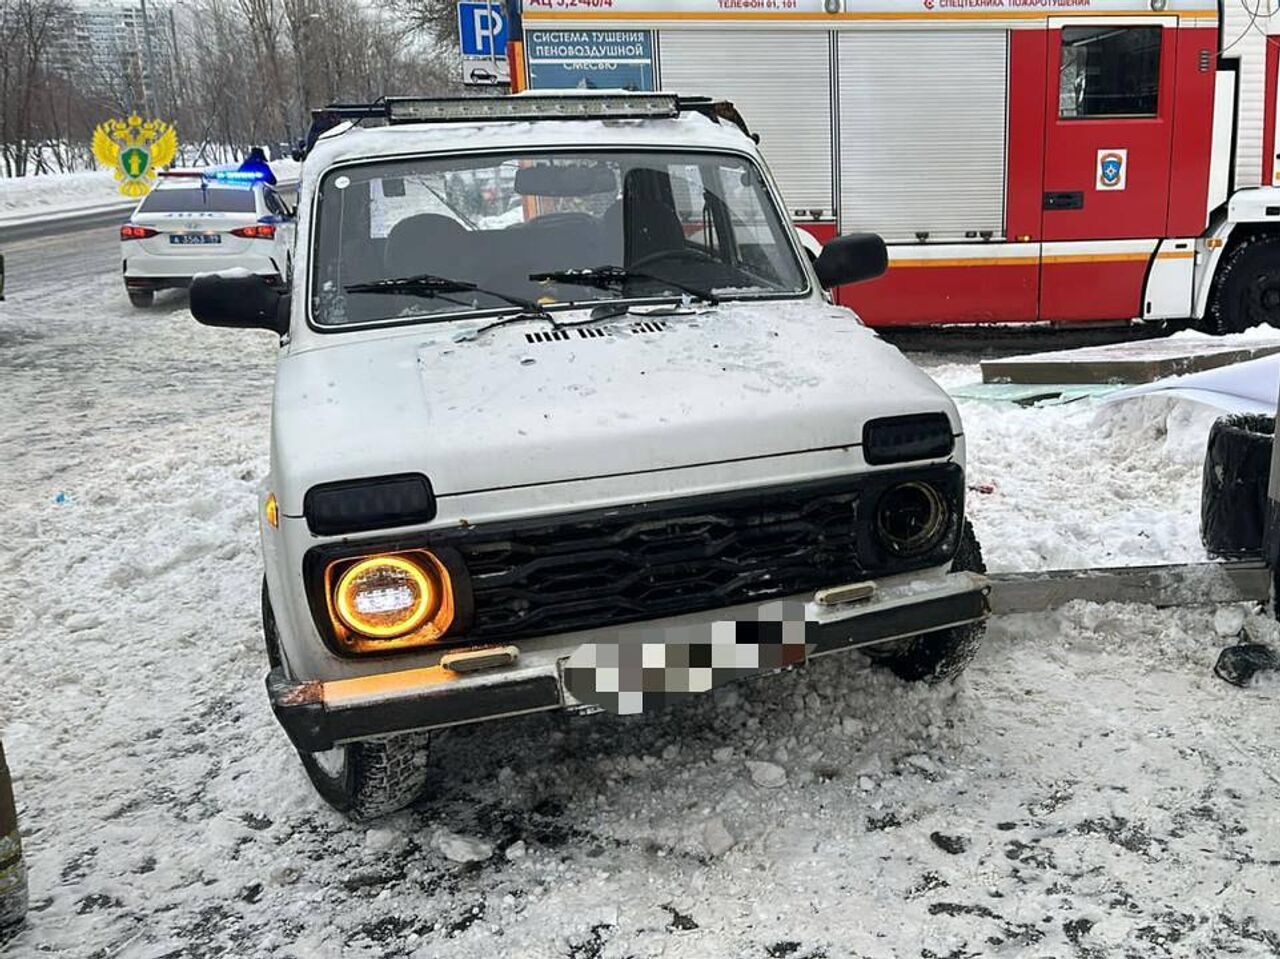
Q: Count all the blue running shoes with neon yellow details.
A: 0